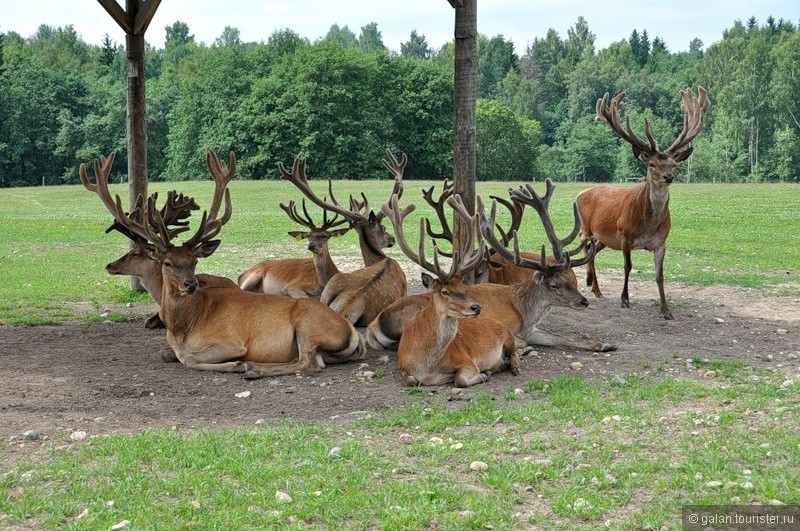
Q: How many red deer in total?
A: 8